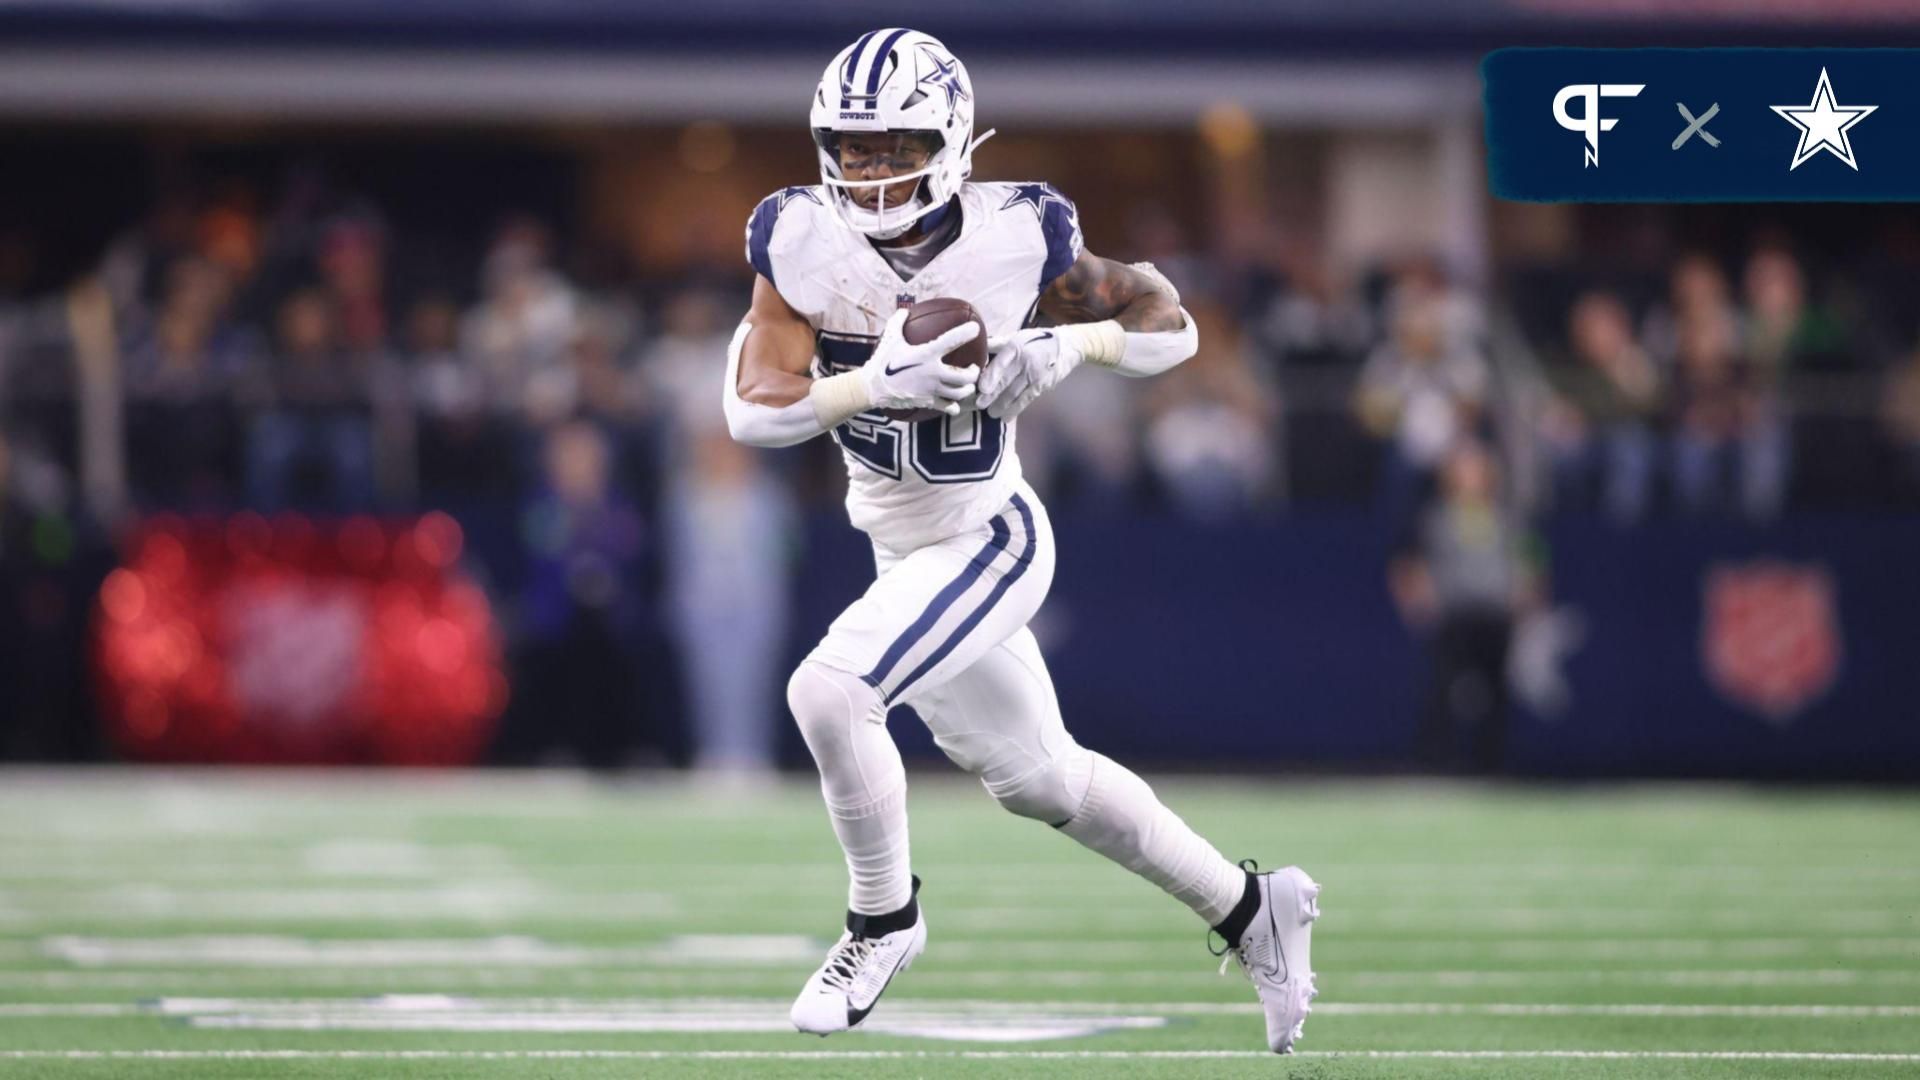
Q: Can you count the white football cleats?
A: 2